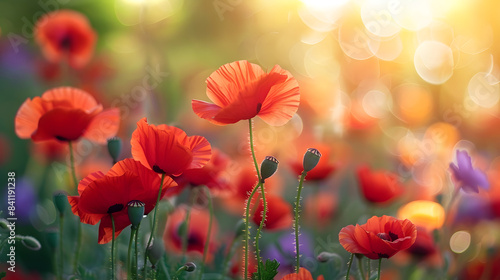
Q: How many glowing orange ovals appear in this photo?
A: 1